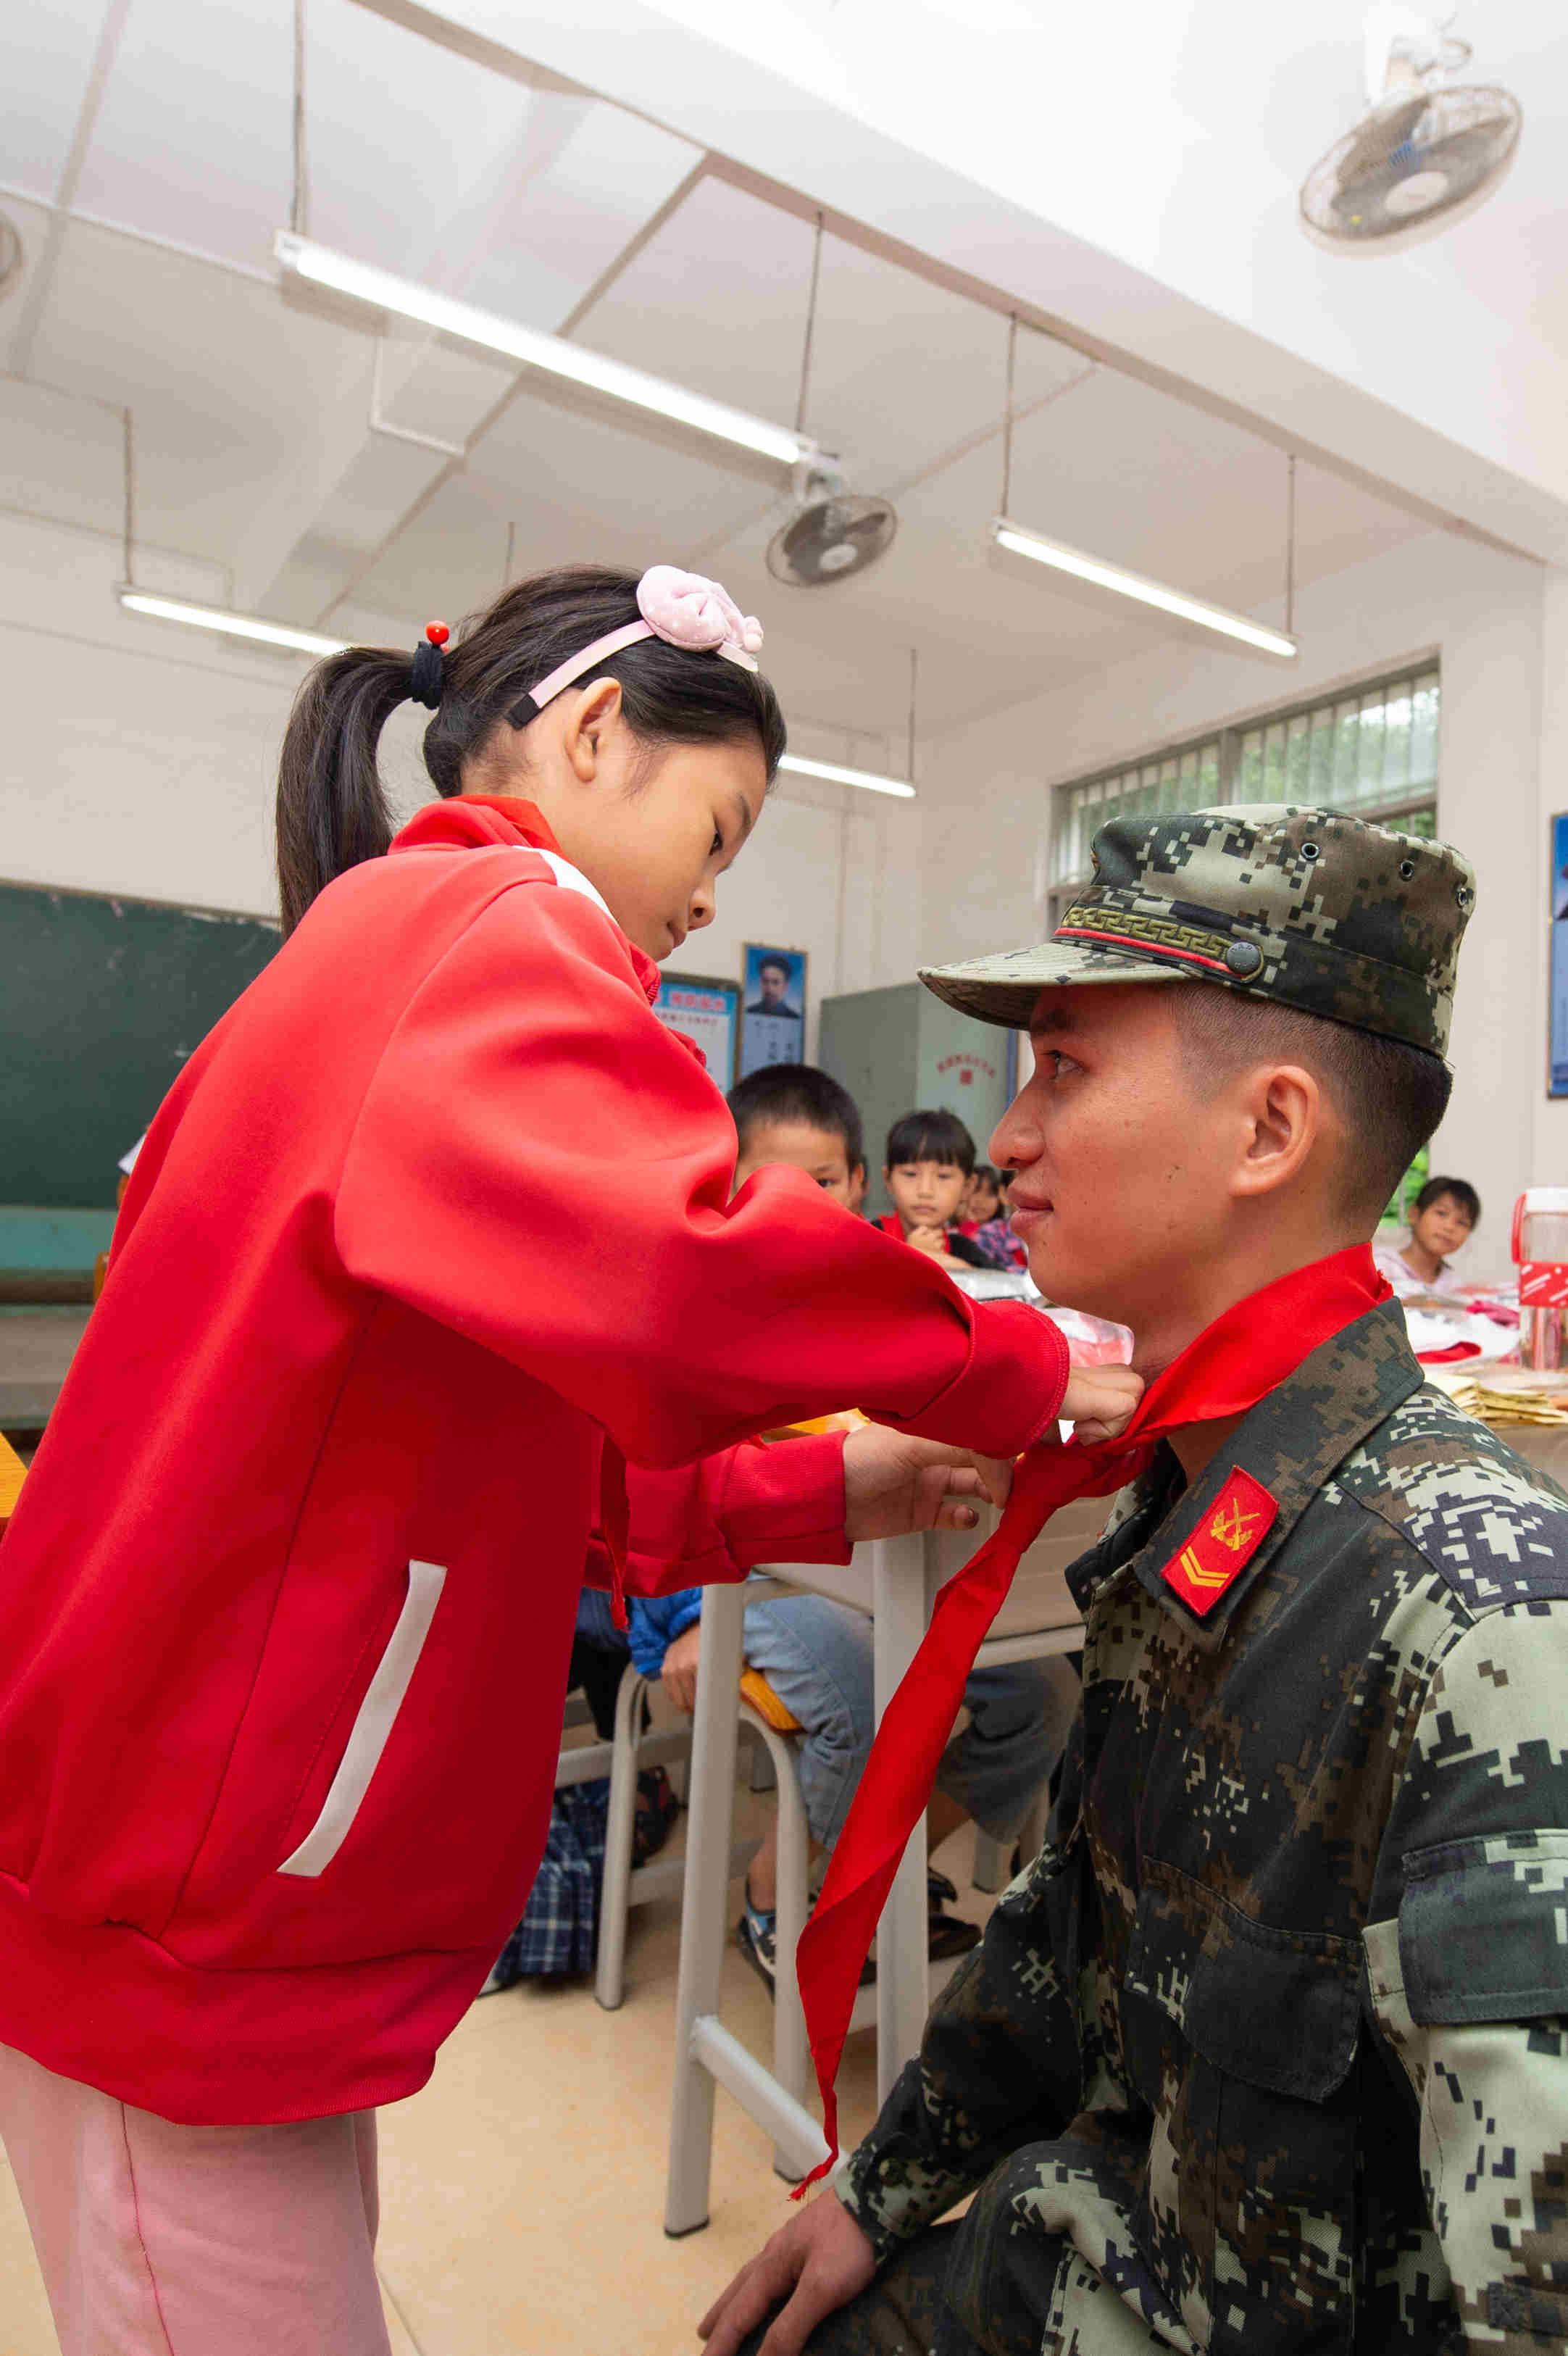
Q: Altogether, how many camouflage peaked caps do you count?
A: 1